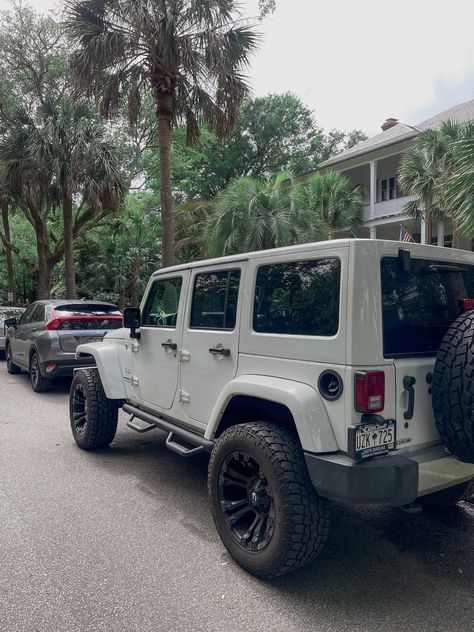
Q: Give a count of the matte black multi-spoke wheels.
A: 2